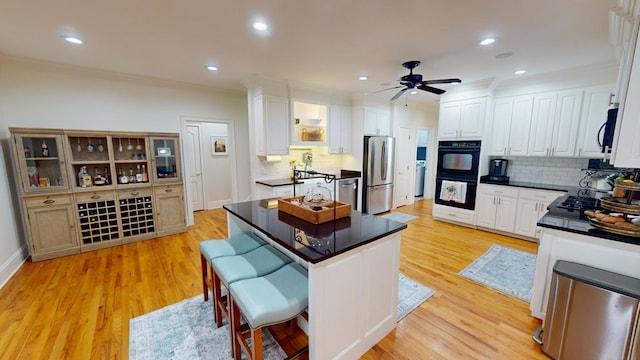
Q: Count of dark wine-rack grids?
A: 2